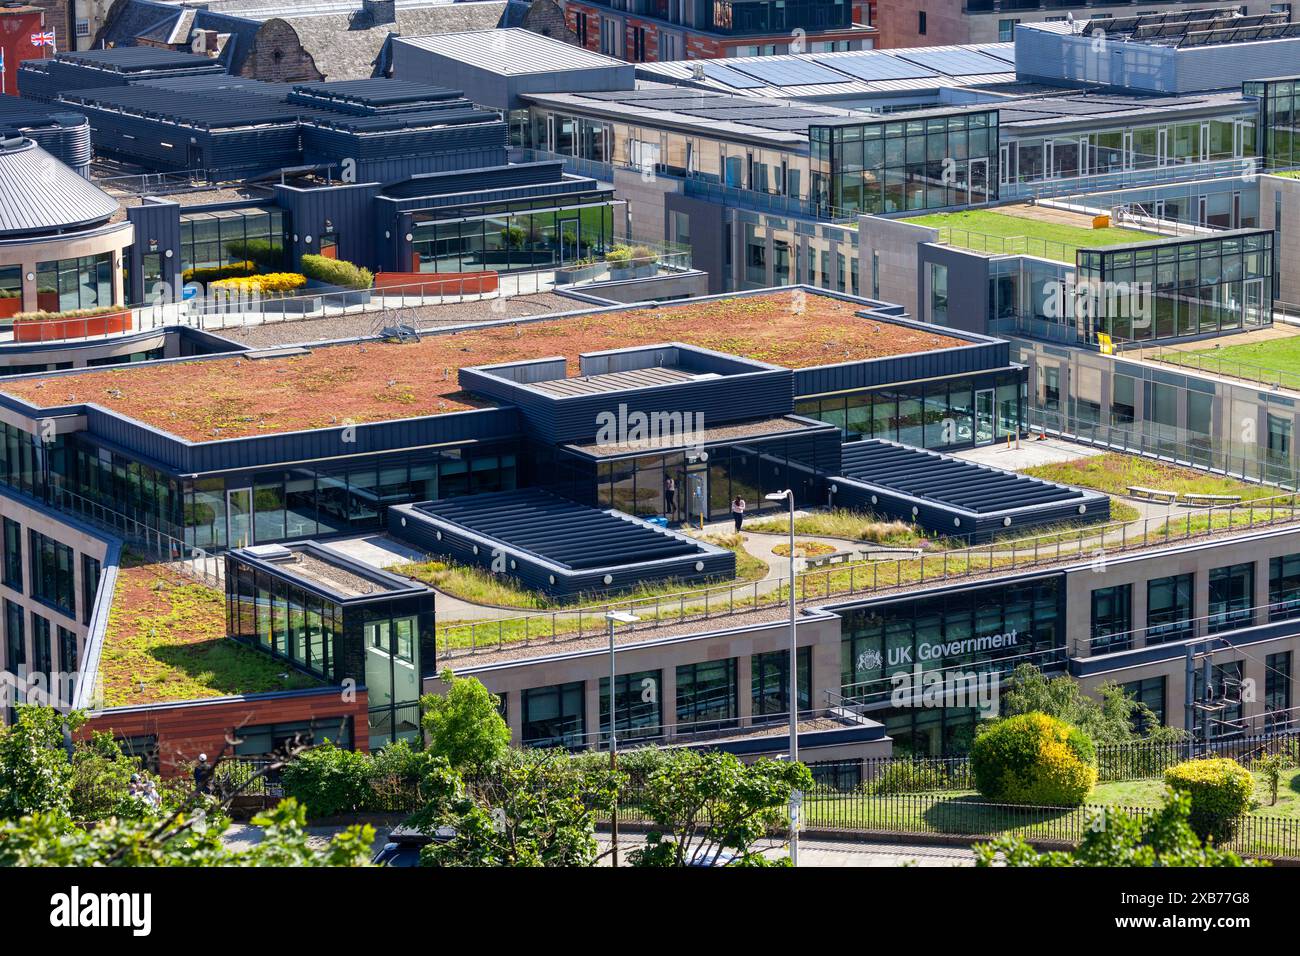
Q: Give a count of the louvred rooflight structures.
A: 2